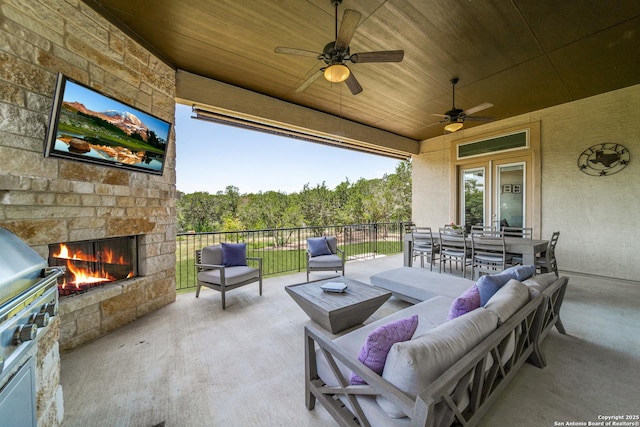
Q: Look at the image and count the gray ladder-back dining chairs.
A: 8